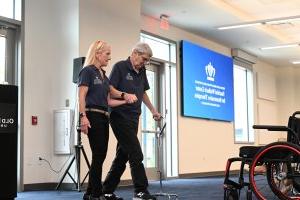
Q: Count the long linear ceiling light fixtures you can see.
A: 3